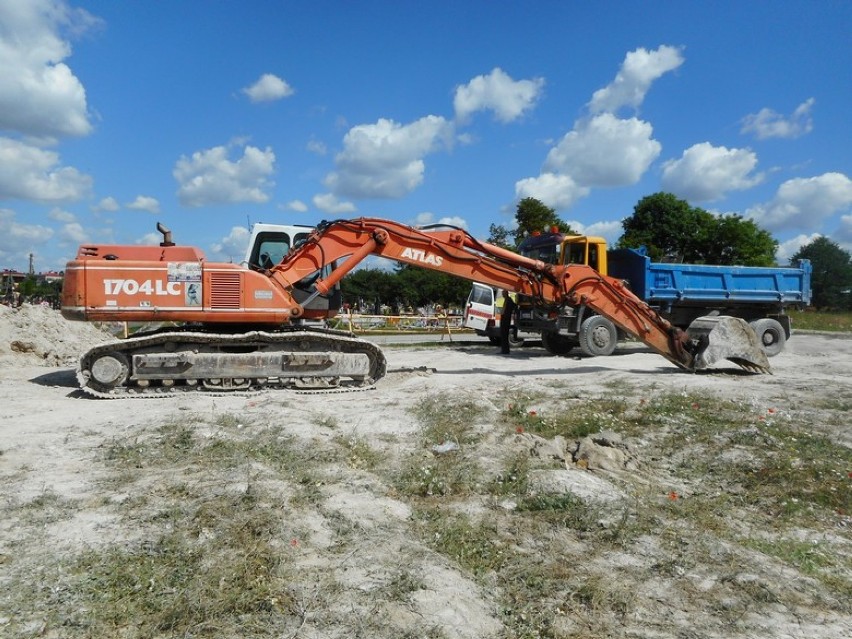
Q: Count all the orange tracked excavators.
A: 1